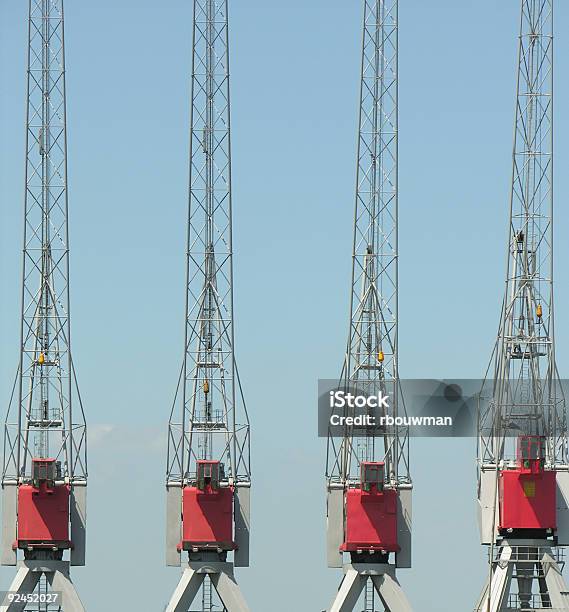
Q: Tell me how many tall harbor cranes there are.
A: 4